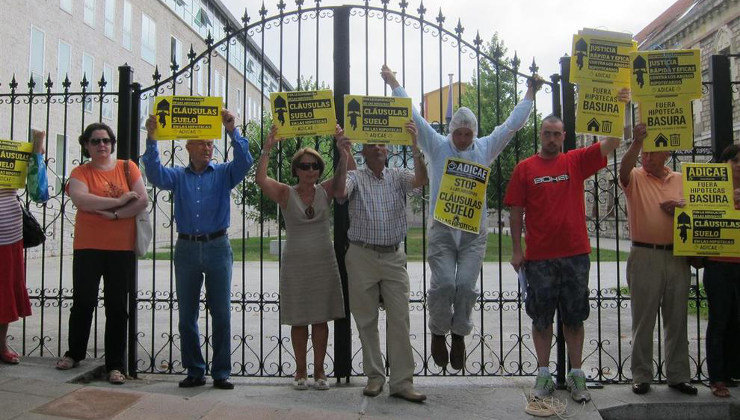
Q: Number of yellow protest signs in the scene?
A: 11